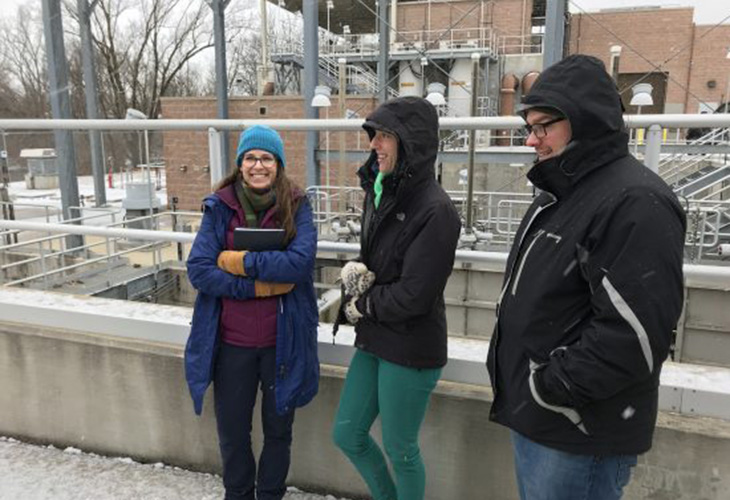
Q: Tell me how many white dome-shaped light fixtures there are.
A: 3